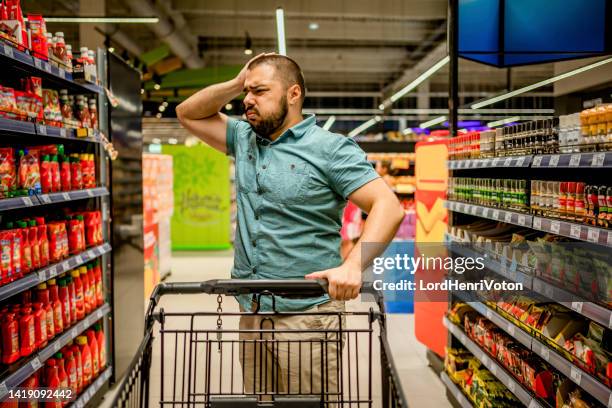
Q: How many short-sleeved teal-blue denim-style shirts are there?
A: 1